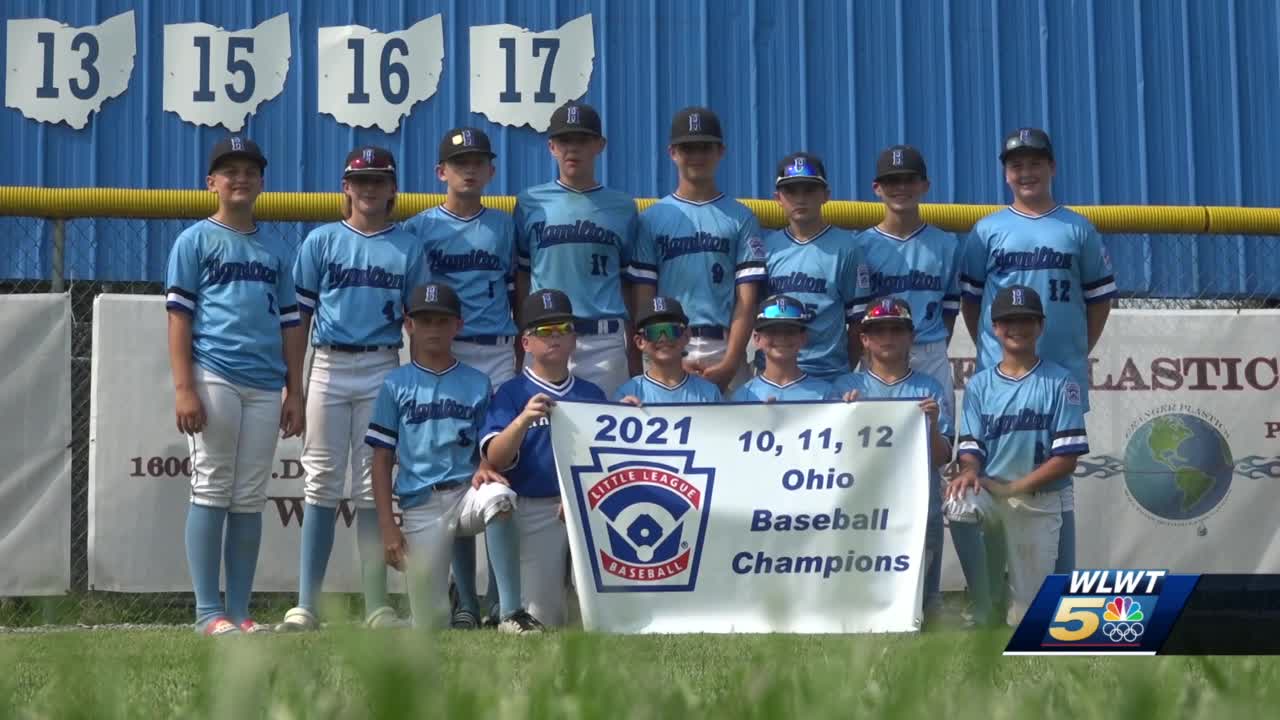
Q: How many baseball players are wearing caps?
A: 14